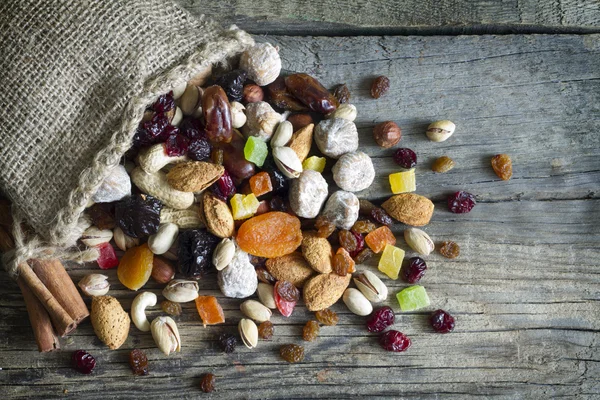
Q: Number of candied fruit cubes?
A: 12